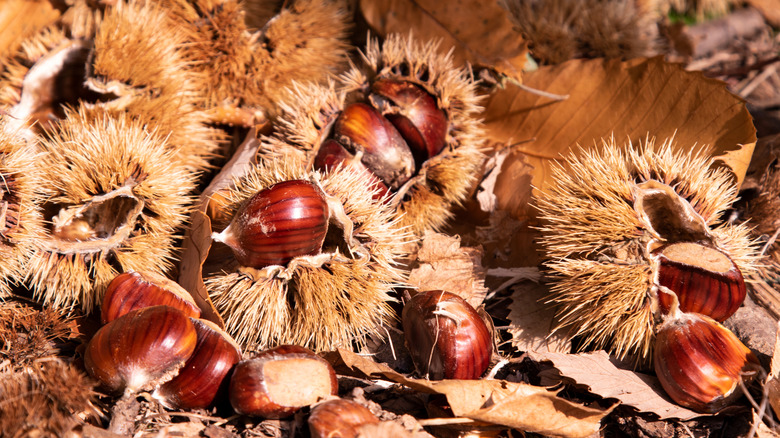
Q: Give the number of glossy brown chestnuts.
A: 12